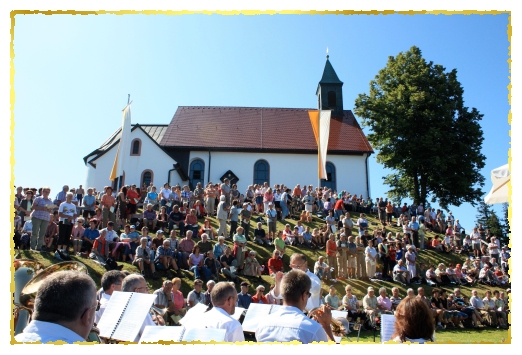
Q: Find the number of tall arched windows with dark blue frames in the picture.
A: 3